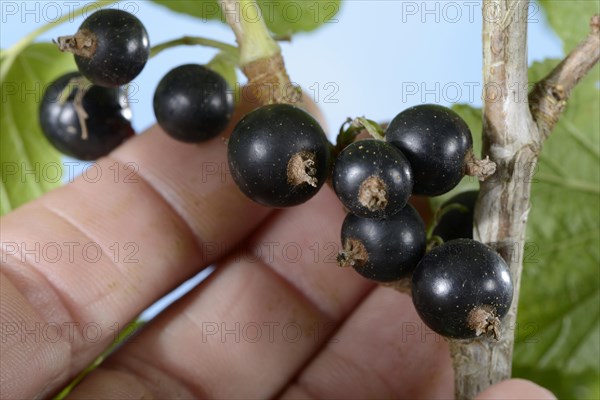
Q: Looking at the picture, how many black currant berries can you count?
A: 9